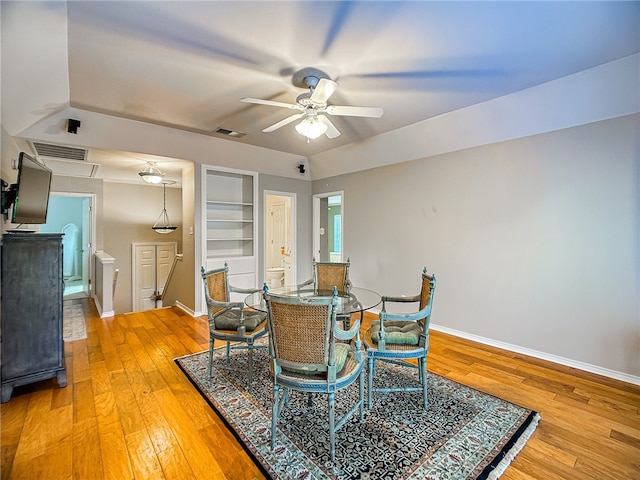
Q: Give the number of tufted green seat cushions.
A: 3